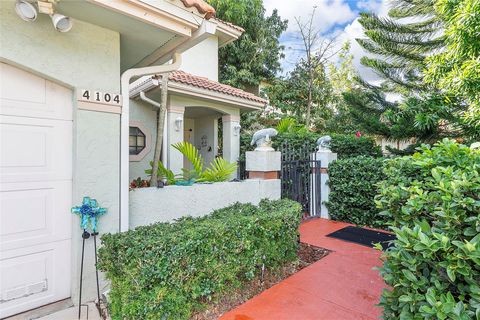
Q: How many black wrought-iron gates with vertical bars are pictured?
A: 1